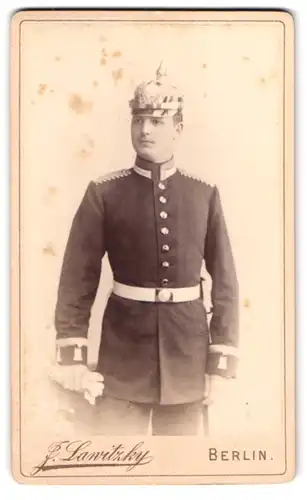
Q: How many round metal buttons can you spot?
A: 7